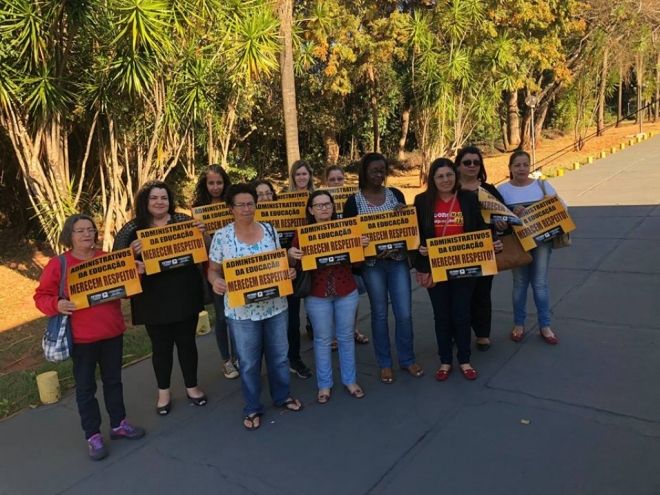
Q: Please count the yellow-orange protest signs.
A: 12